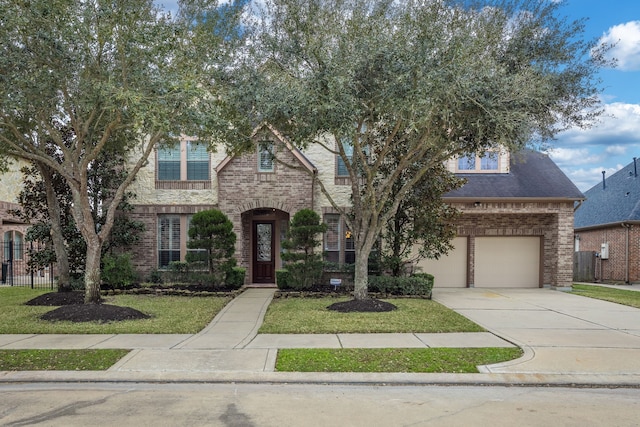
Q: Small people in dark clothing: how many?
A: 0